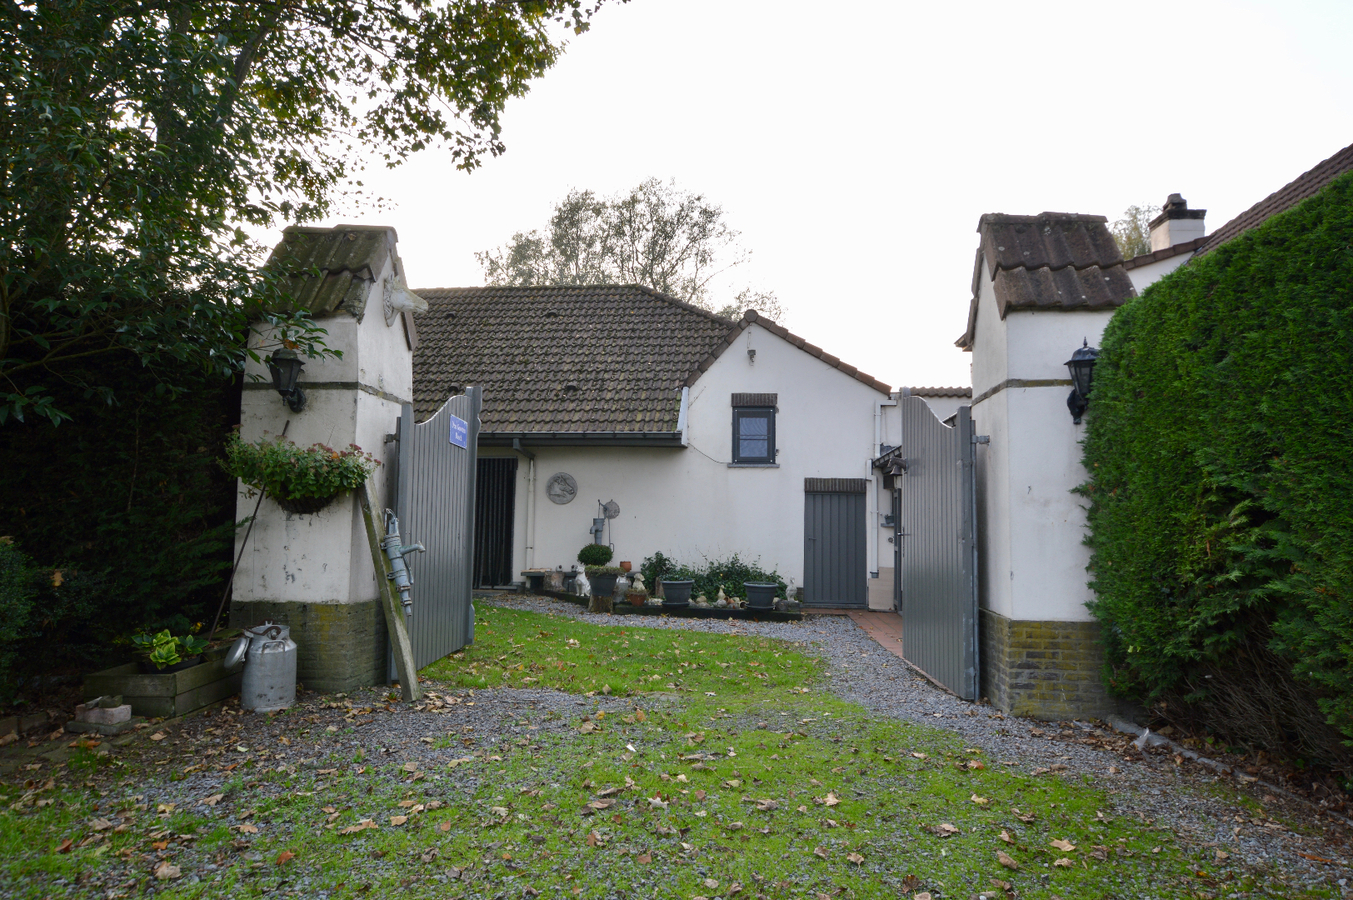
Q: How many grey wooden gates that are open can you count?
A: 2